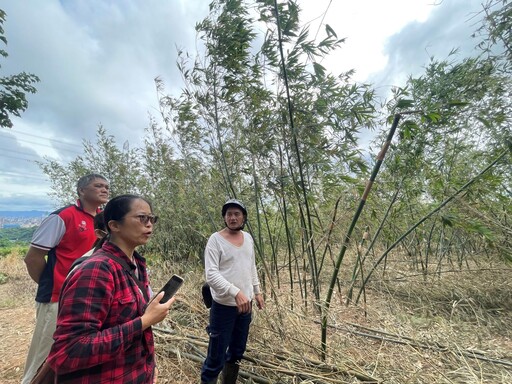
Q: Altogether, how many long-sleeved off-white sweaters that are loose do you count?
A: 1